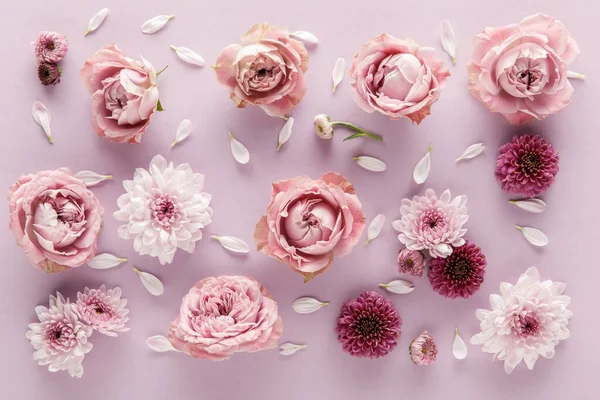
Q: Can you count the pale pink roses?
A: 7